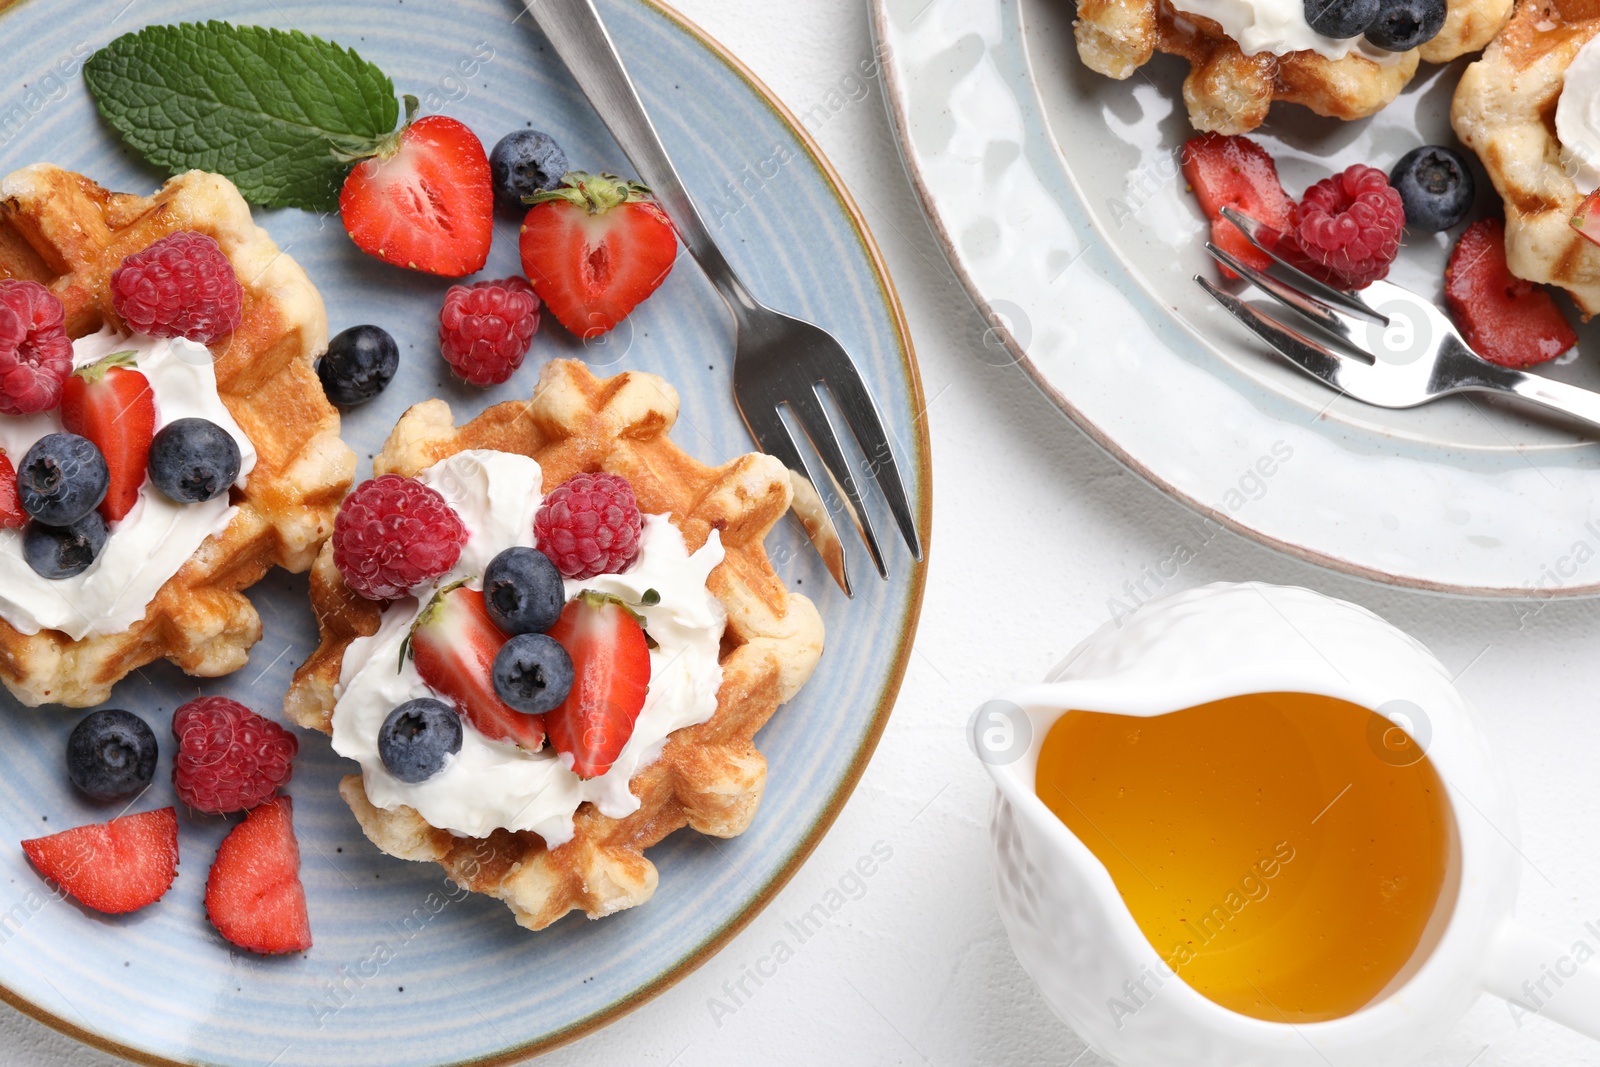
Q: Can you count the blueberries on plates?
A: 12